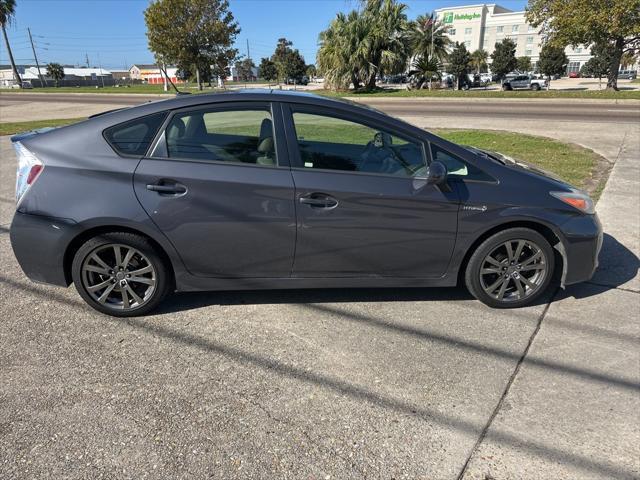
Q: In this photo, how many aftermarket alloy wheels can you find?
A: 2